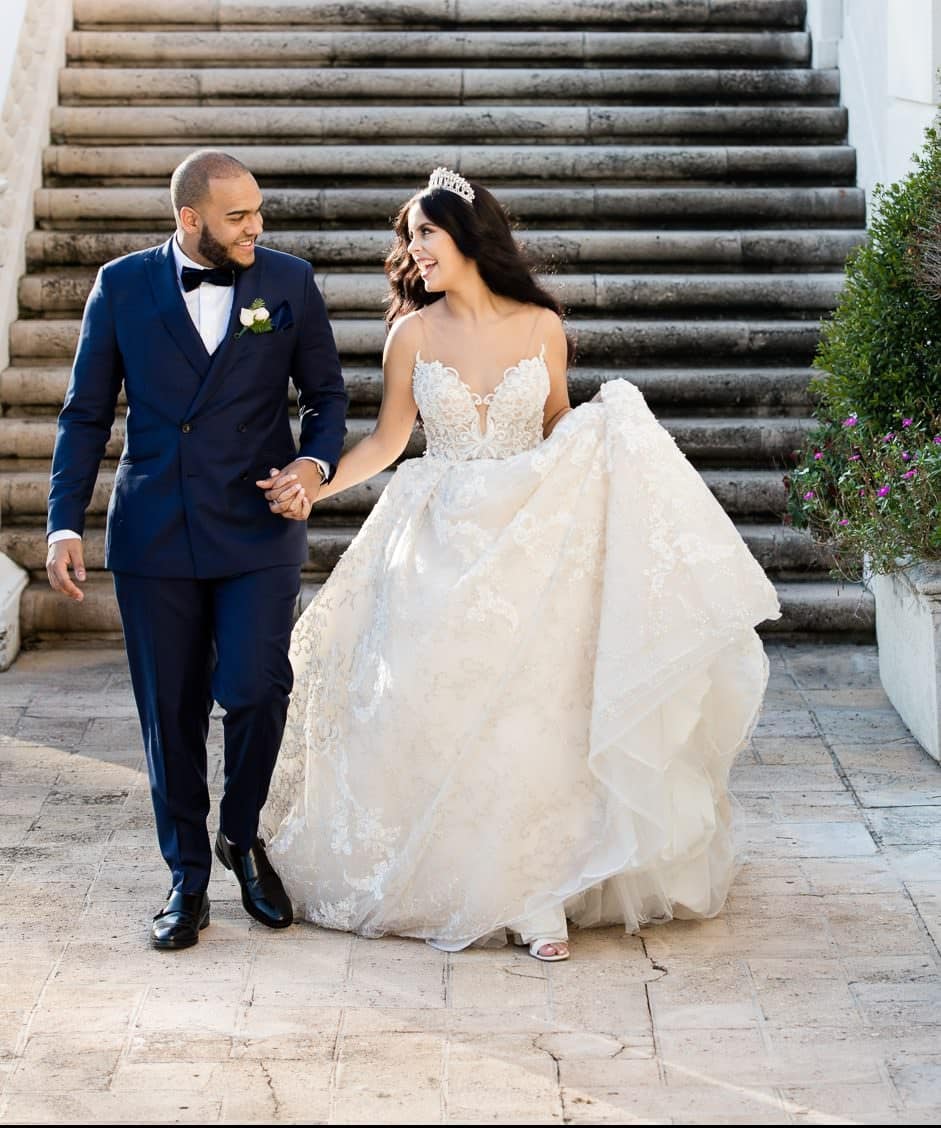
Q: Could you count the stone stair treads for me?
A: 14